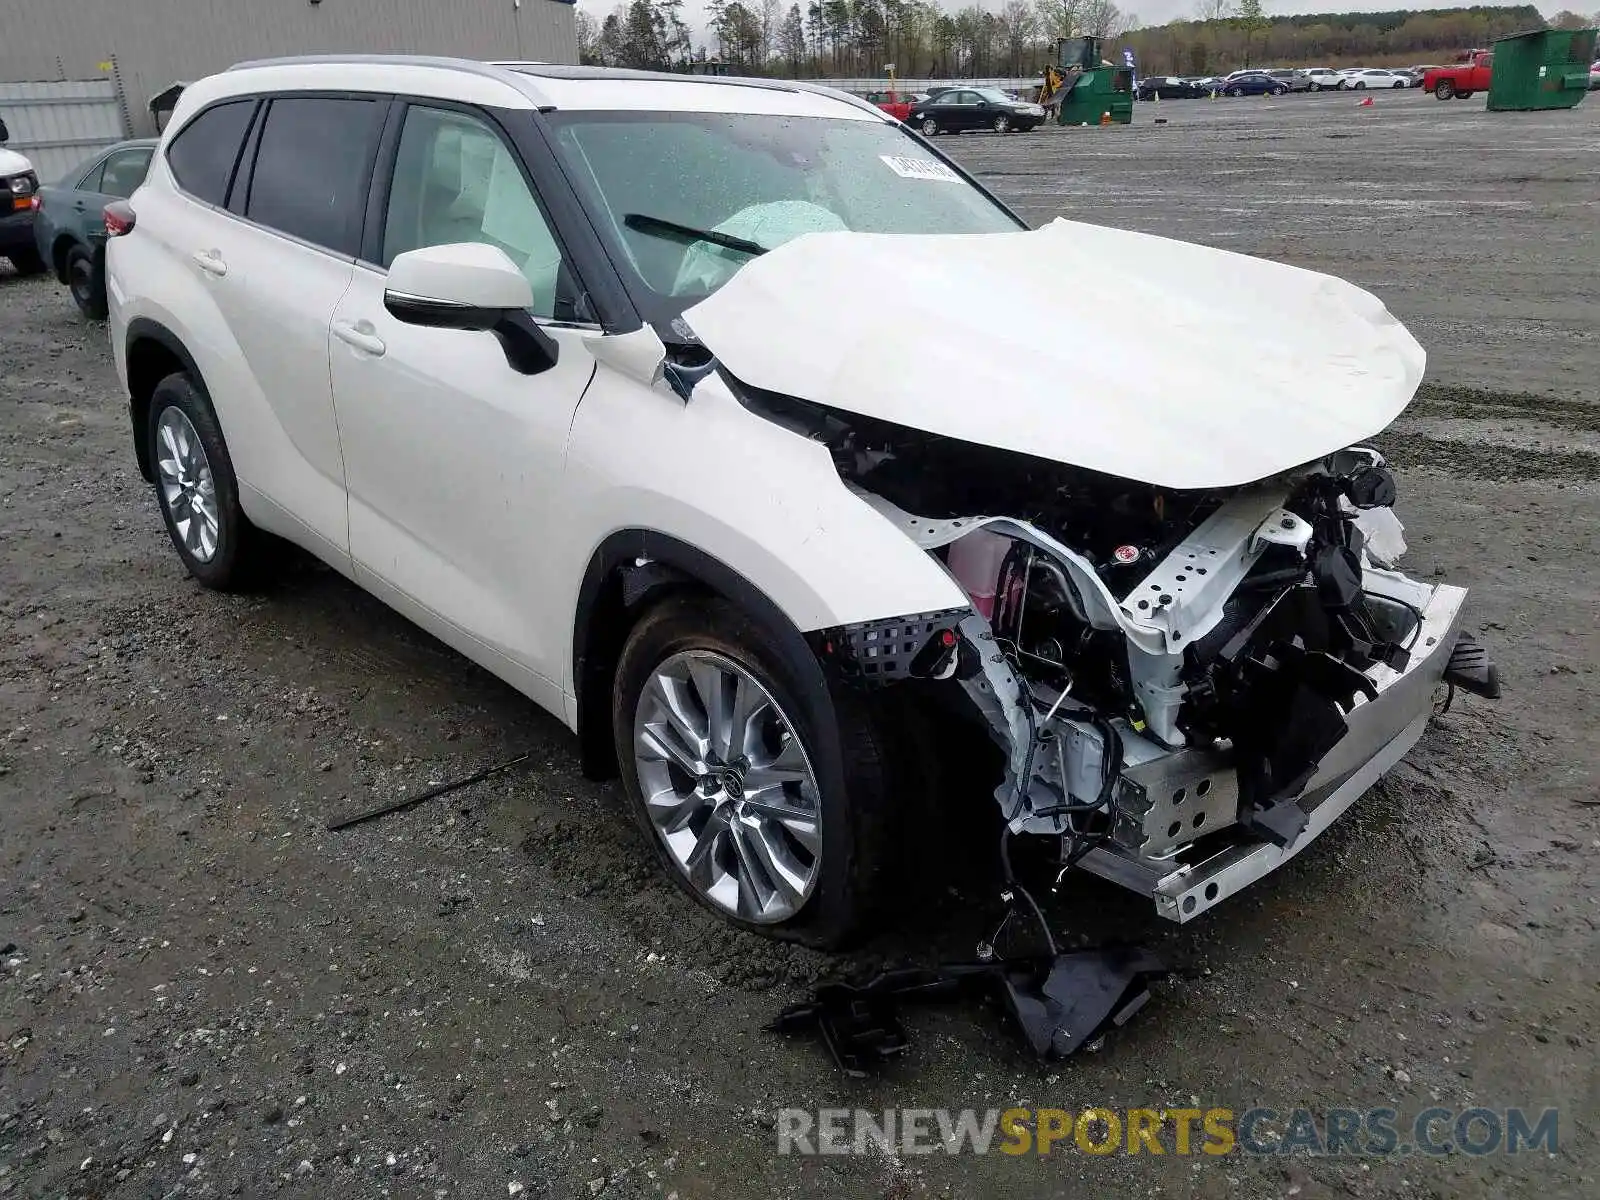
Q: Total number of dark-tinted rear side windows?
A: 2